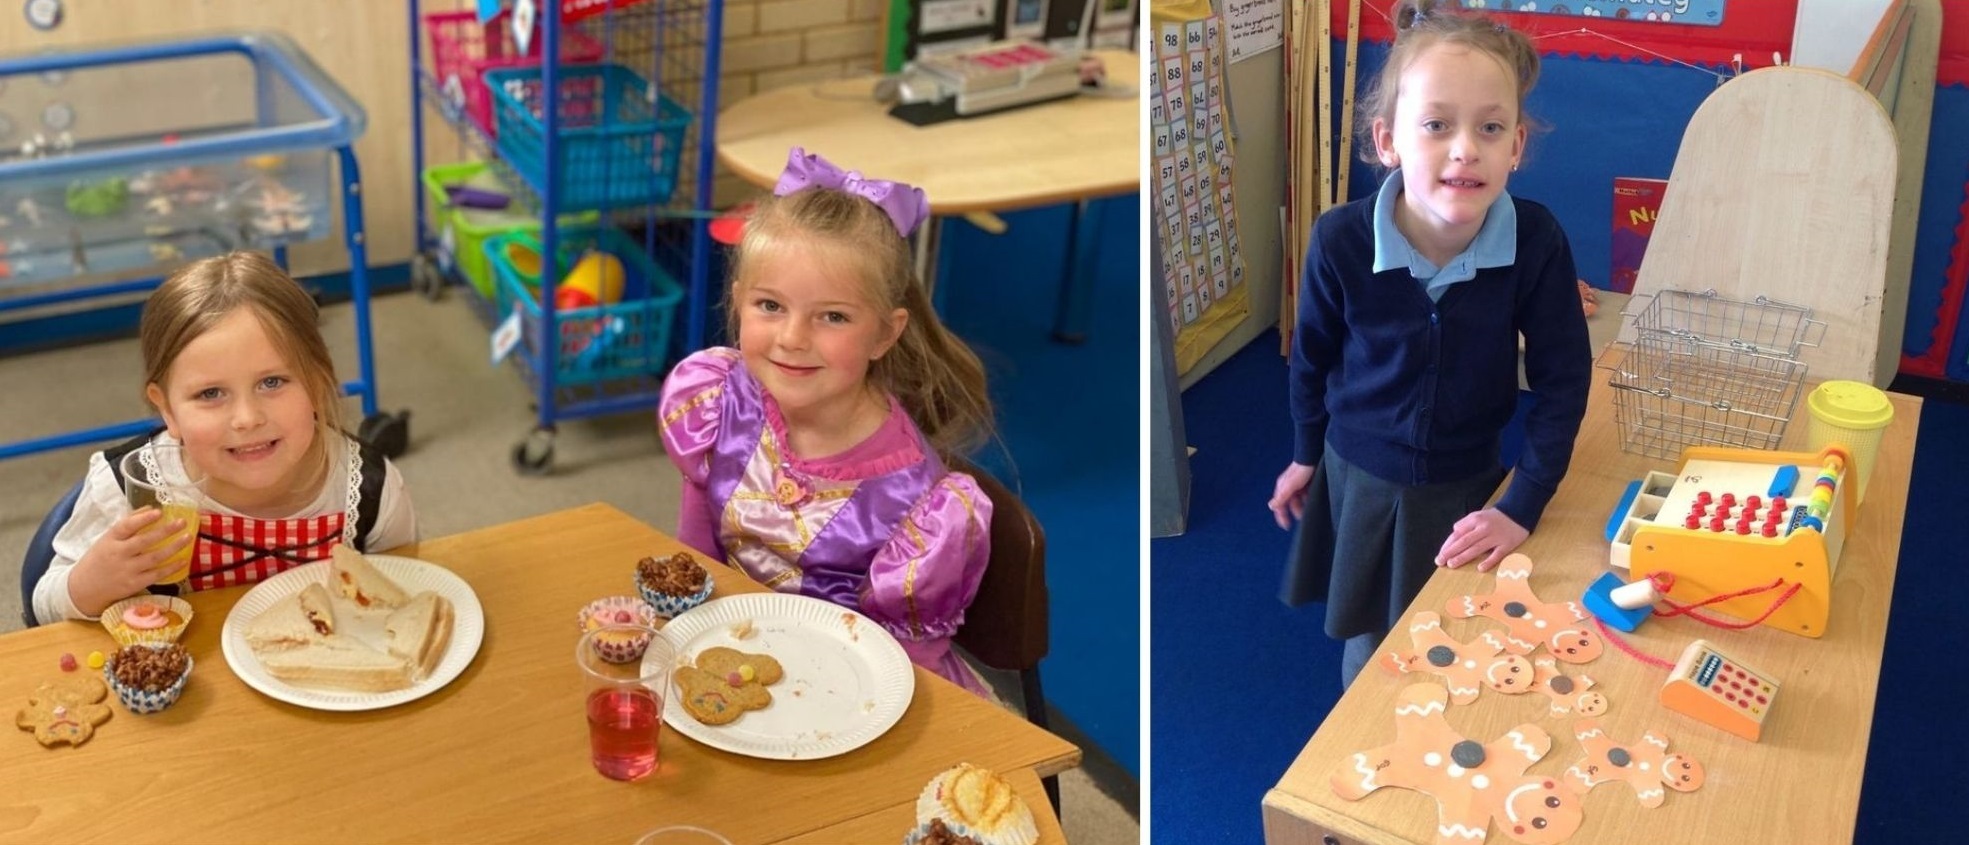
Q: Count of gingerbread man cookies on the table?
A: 2